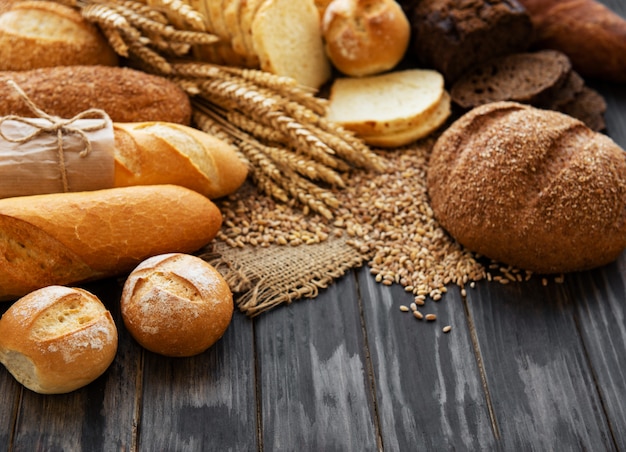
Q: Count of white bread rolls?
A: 3